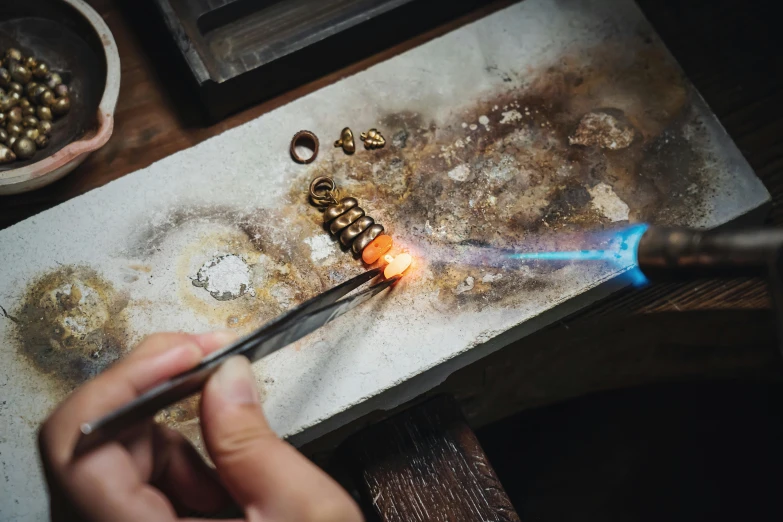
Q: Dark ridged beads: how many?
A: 4